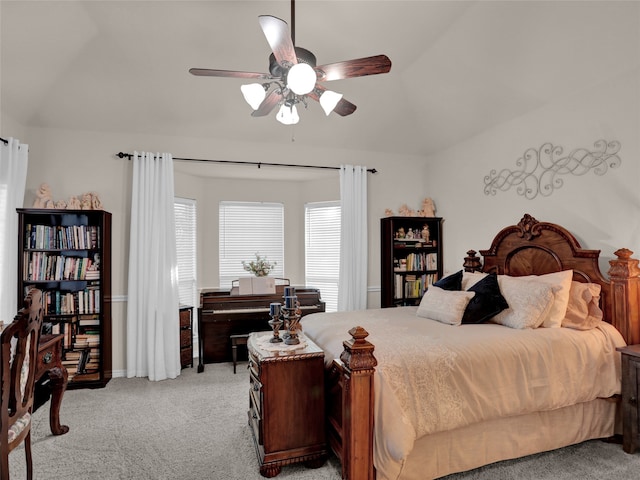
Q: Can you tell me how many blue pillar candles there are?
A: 3